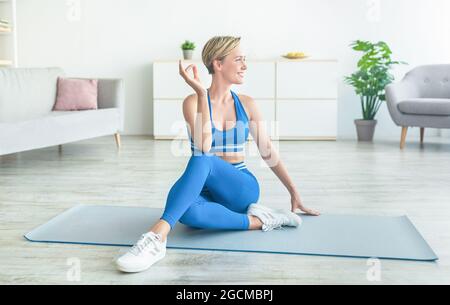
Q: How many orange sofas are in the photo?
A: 0